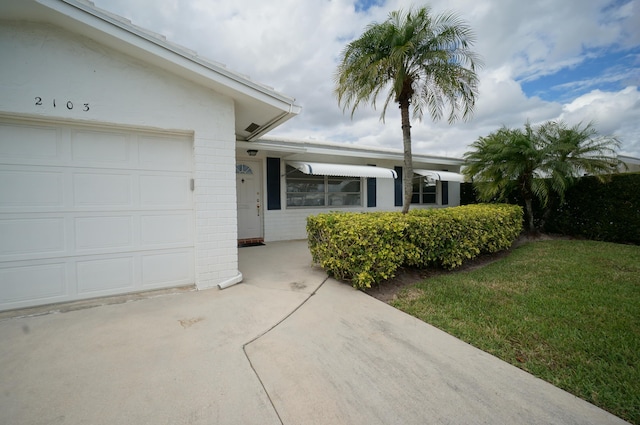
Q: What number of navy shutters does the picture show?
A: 4